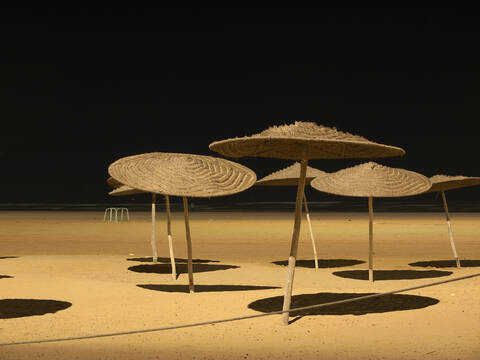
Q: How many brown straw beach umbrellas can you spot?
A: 7